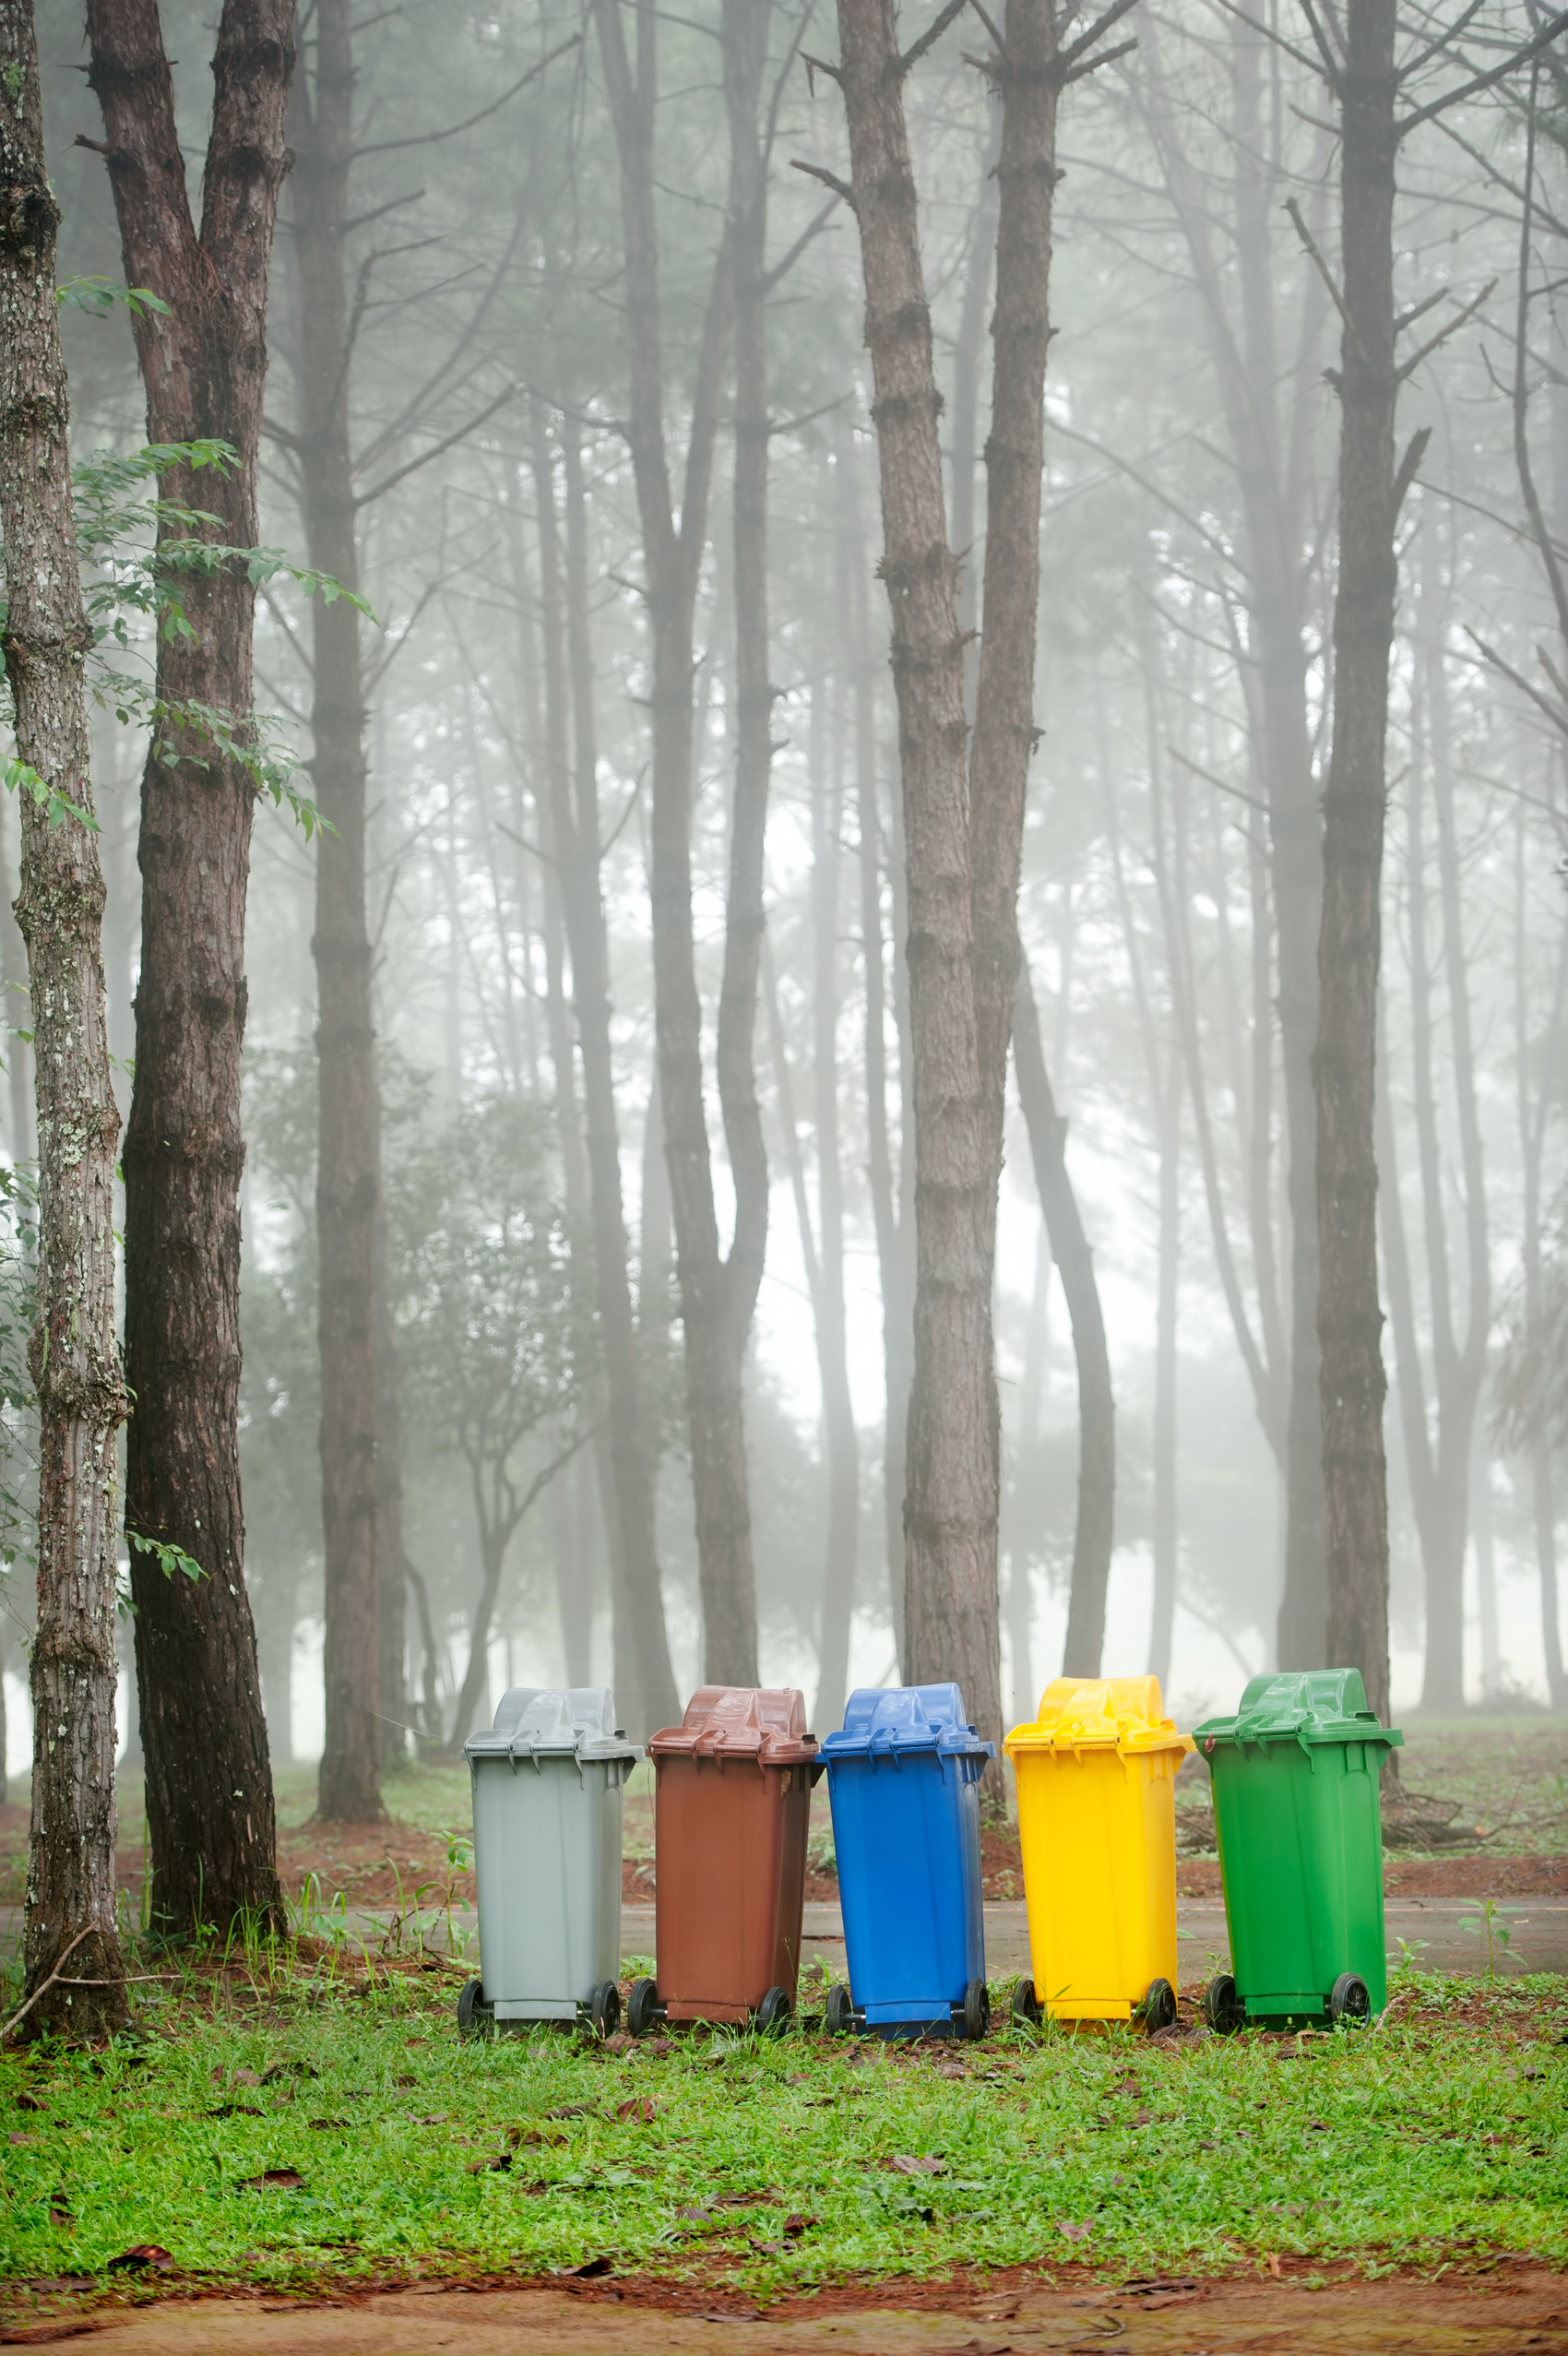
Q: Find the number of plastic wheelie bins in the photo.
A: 5